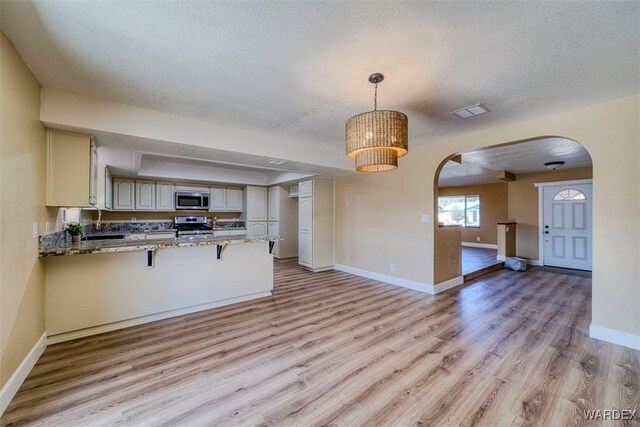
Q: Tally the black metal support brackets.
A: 3